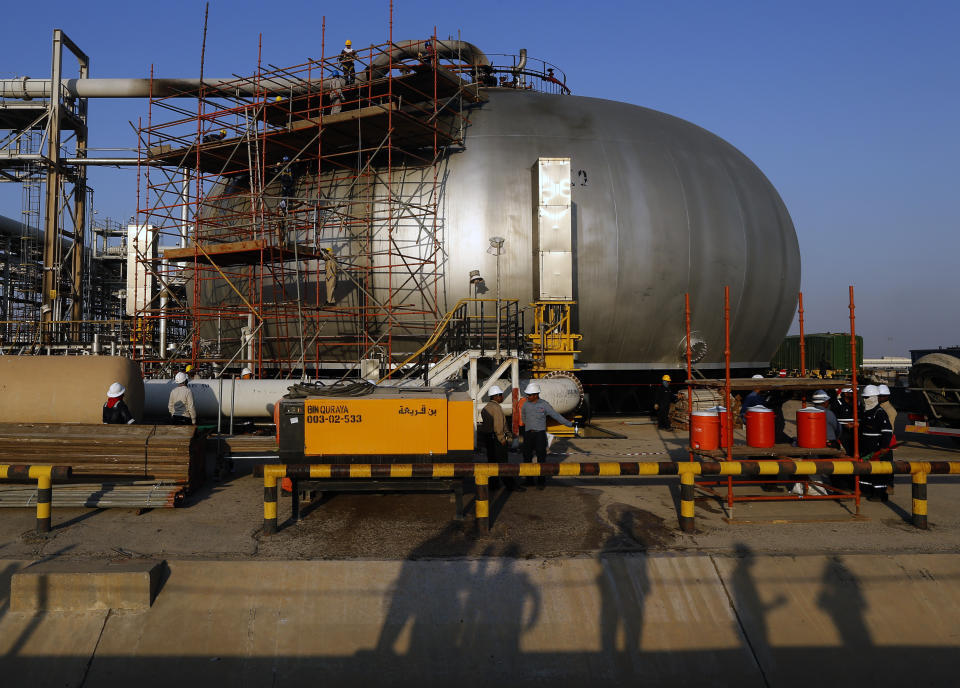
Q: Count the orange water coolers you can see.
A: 4